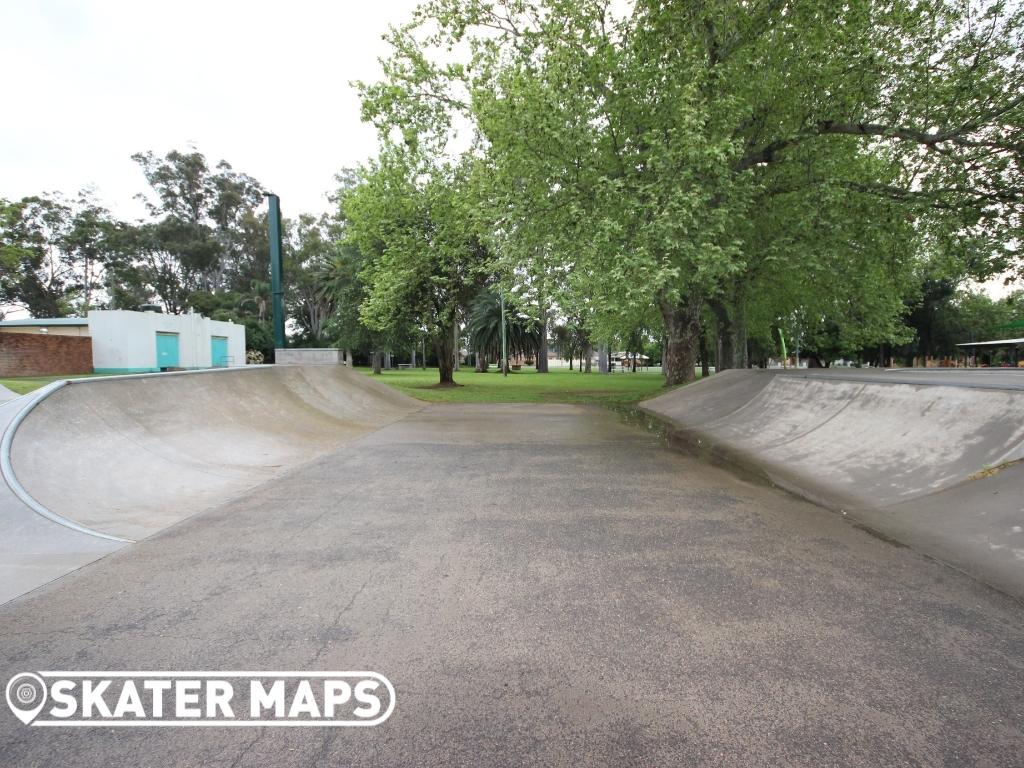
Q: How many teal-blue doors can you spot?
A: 2